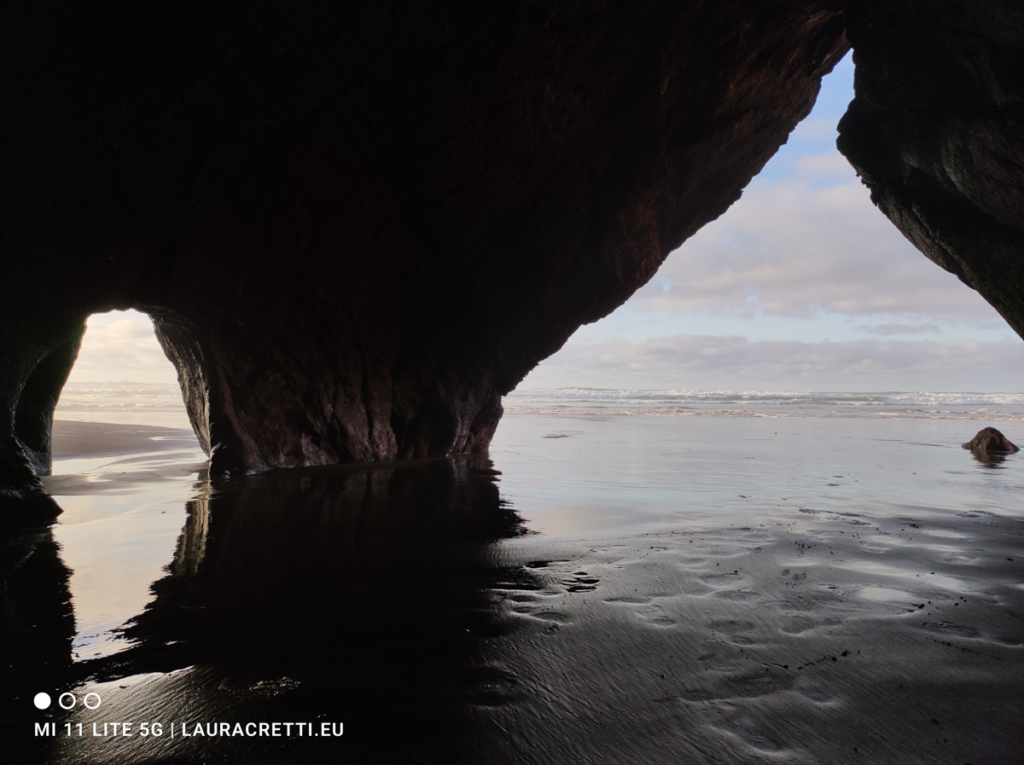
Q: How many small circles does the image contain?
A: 3